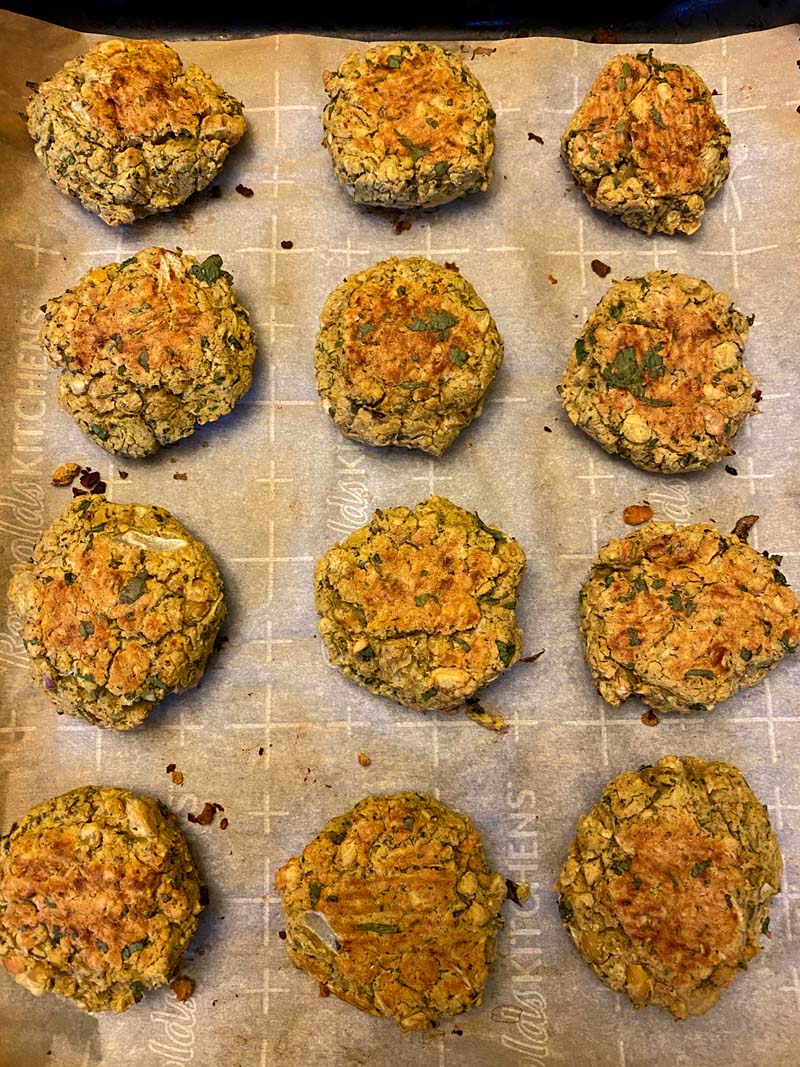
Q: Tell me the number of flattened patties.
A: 12